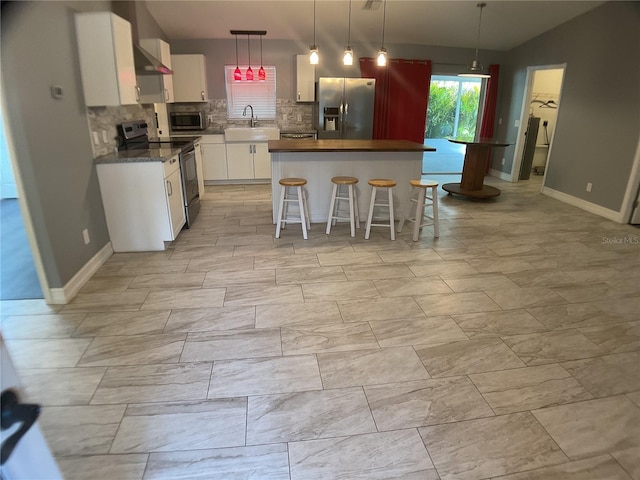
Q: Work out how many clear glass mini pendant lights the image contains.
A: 3